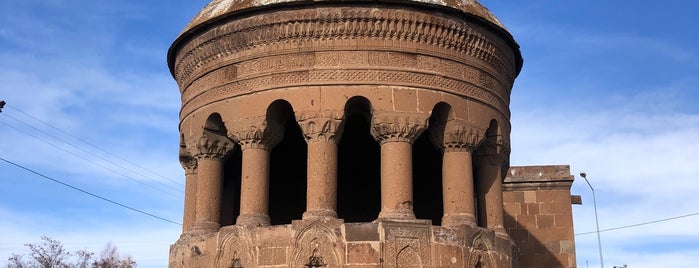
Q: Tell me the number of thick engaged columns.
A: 7